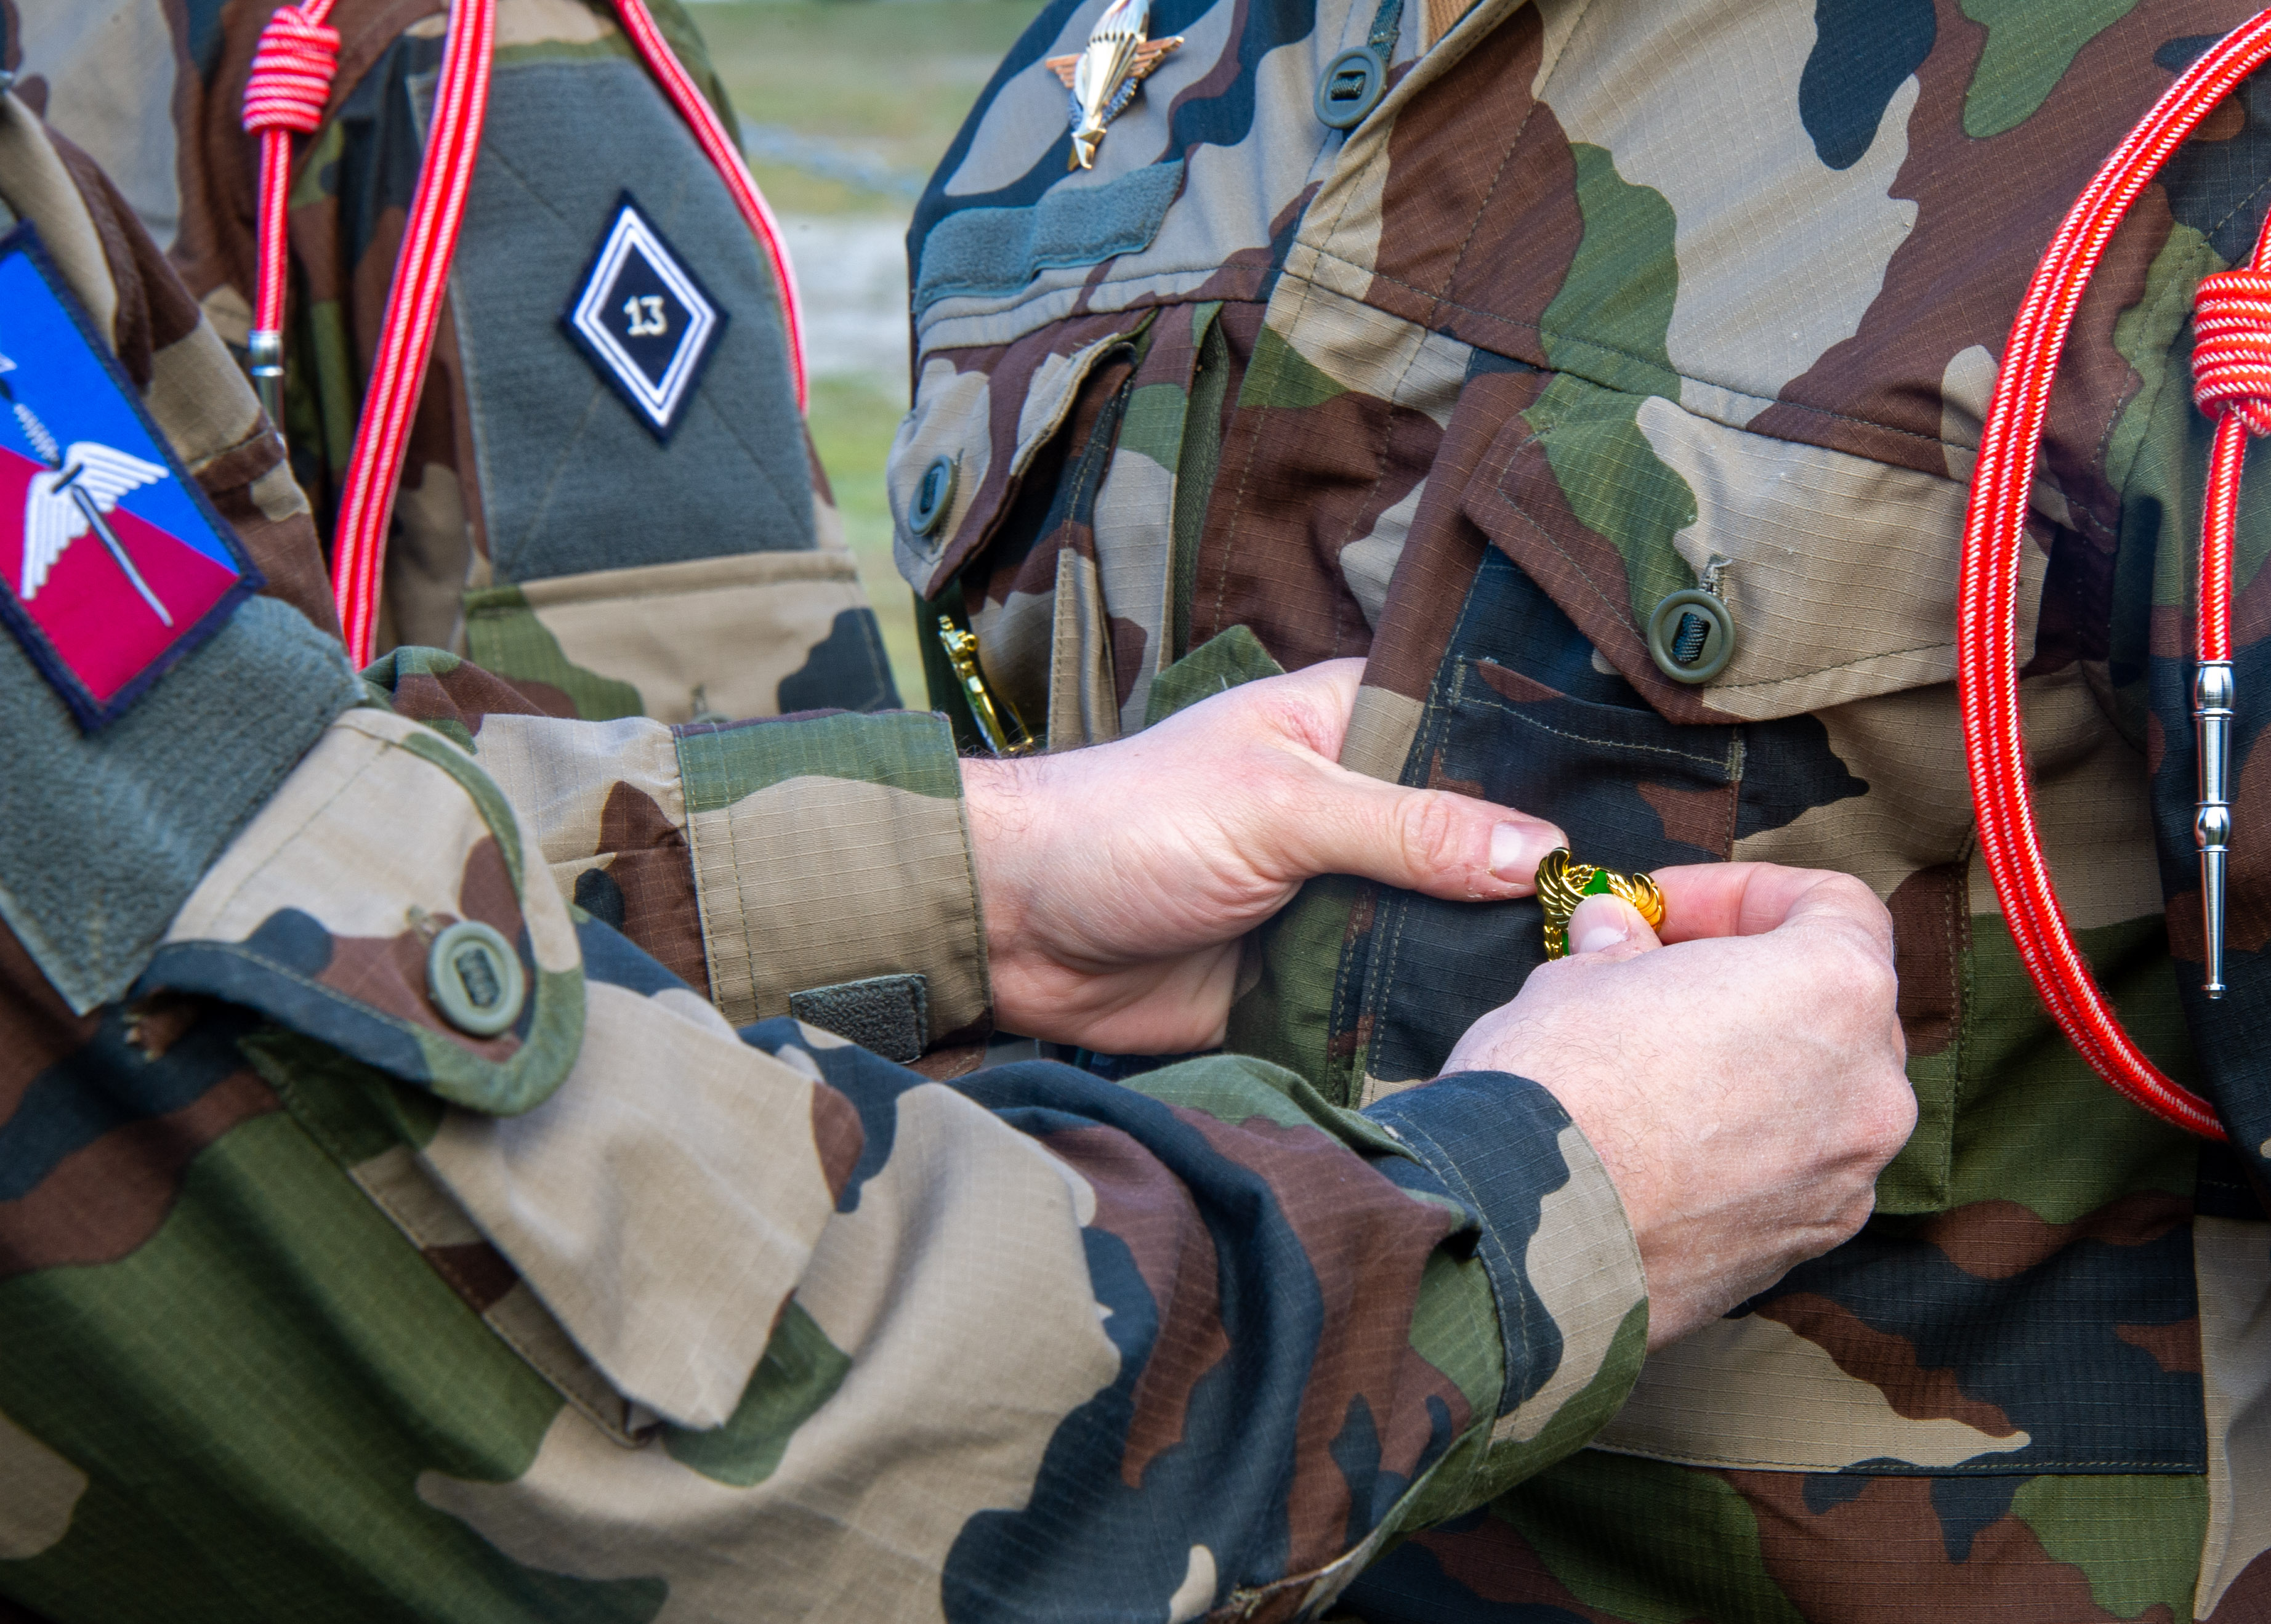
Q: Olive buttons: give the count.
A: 4